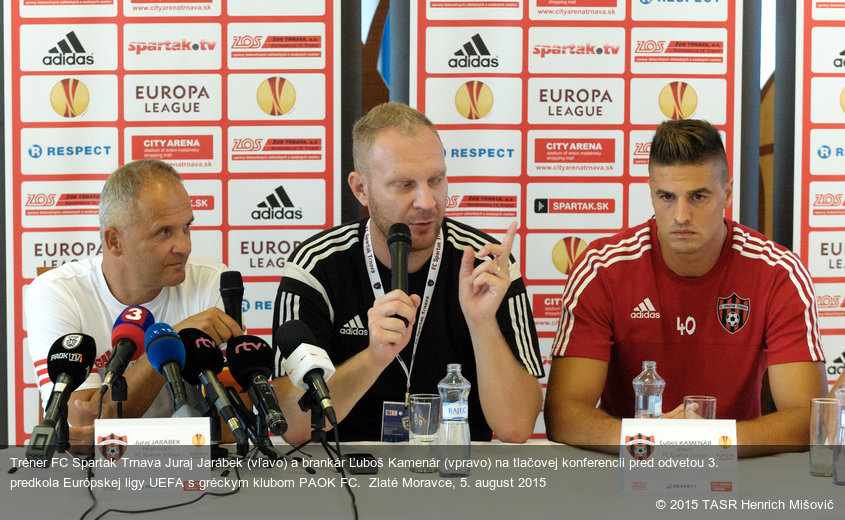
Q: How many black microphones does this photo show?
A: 6